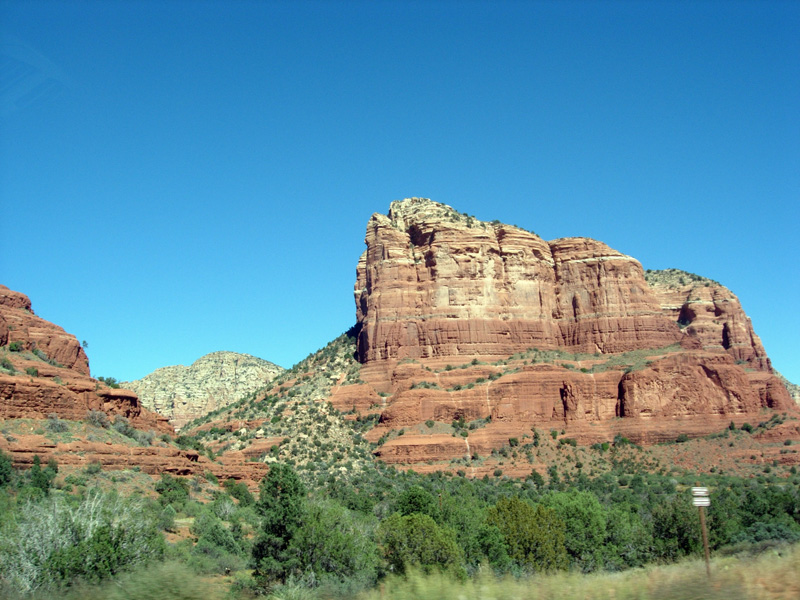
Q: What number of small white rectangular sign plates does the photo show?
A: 2